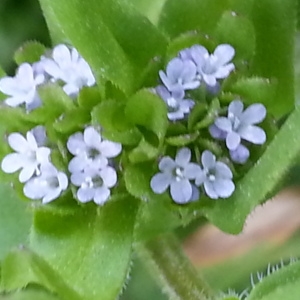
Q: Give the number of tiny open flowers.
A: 12